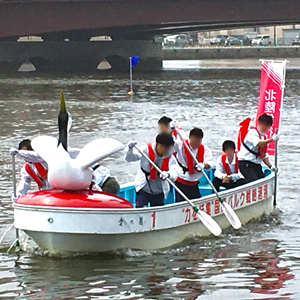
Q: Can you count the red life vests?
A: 6